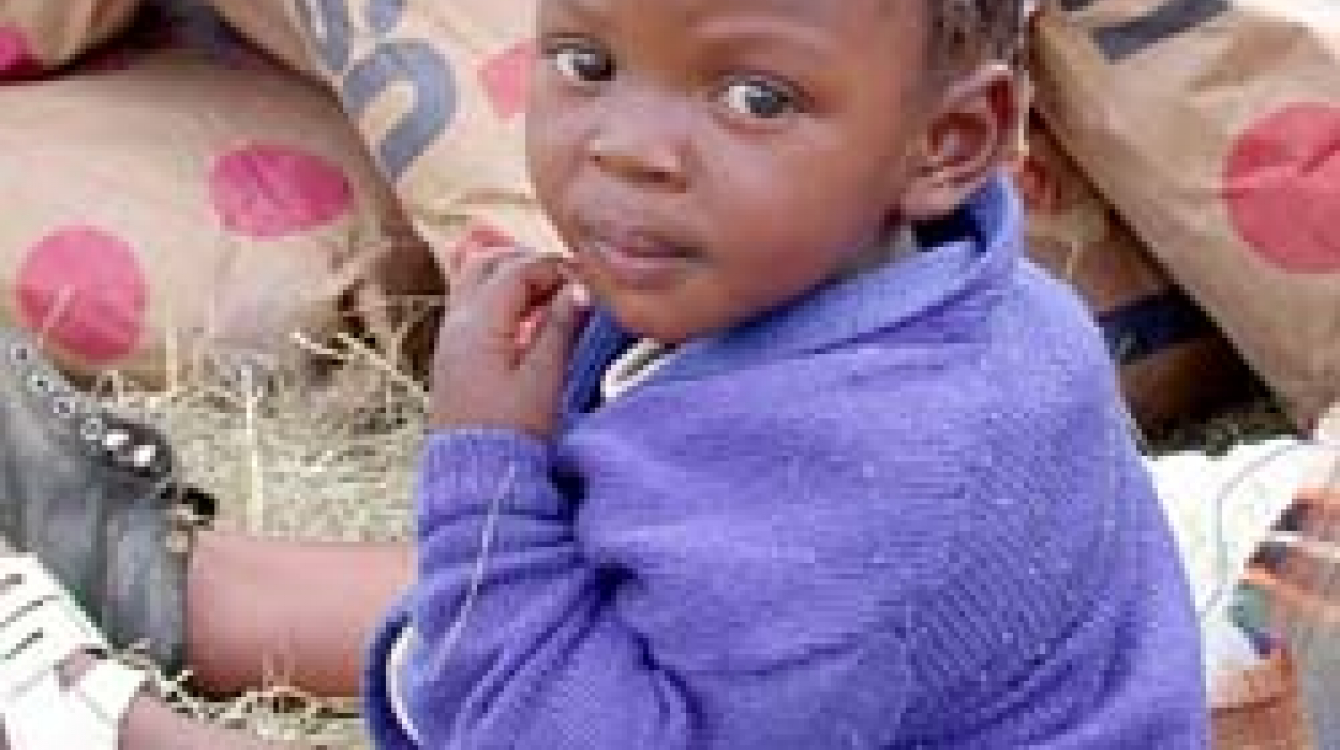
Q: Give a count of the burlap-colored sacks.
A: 4